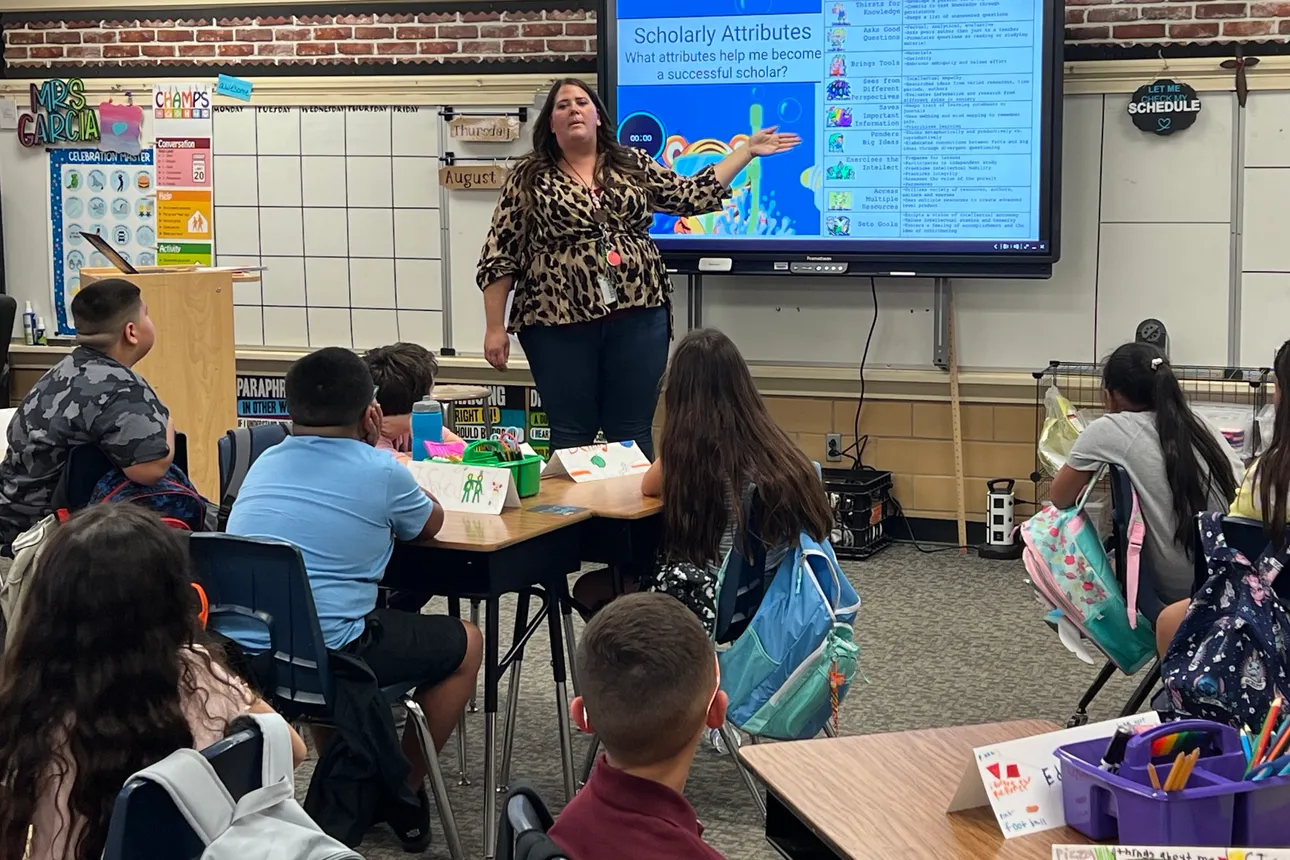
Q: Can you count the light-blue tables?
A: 0